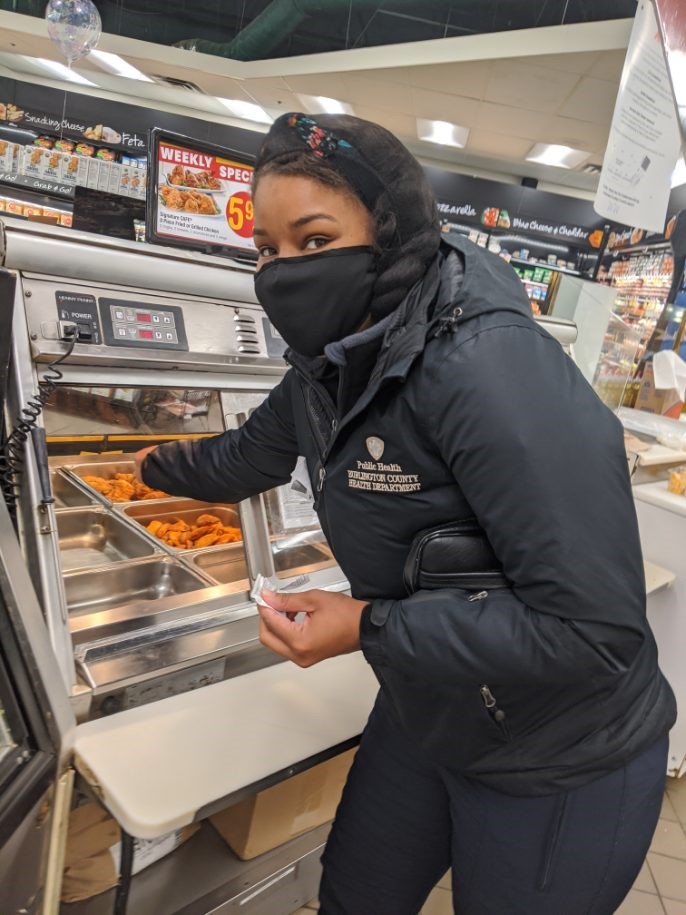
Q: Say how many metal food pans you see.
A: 6